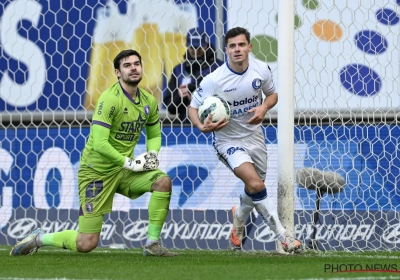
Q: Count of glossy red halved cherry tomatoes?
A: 0